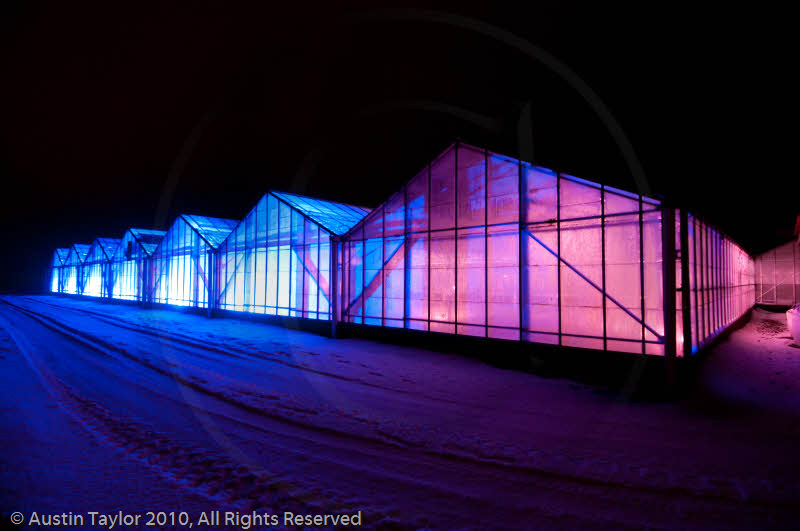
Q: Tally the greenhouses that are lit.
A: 7